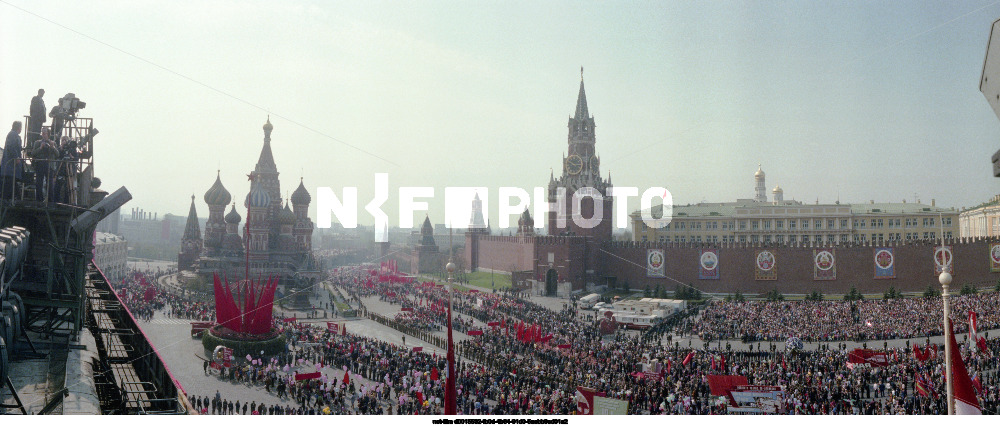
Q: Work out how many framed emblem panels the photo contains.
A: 7